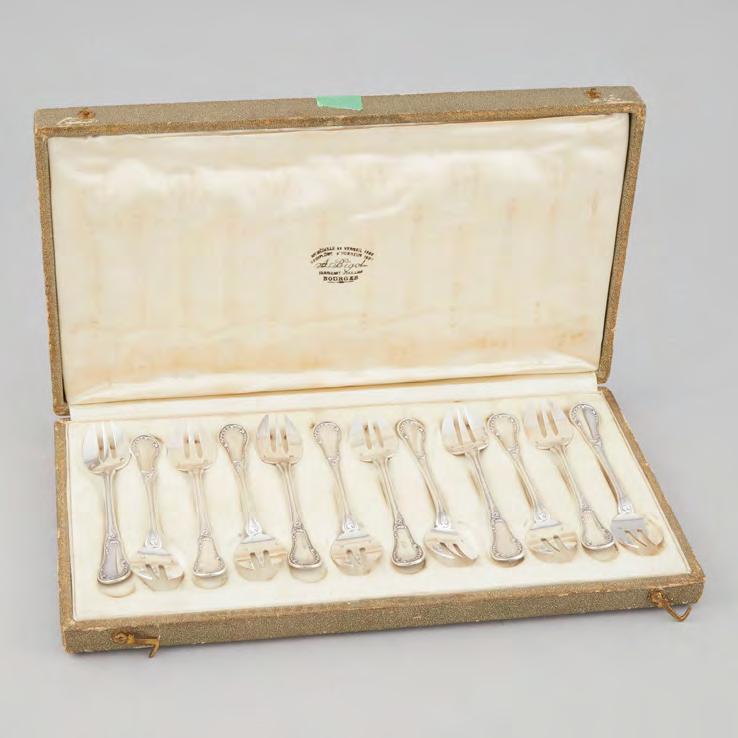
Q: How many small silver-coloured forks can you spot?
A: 12